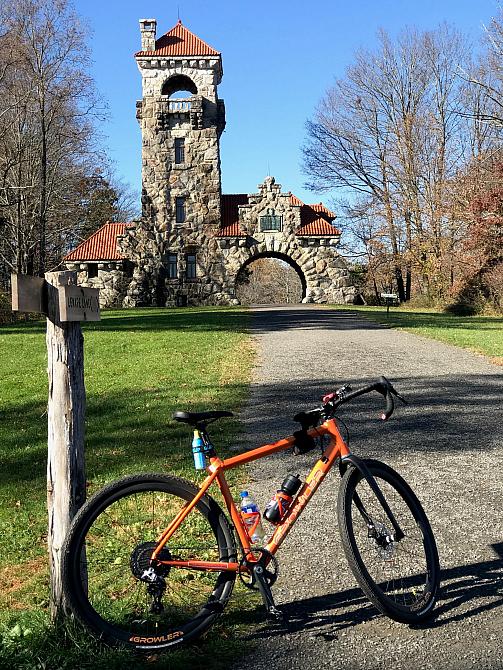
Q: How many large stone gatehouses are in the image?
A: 1